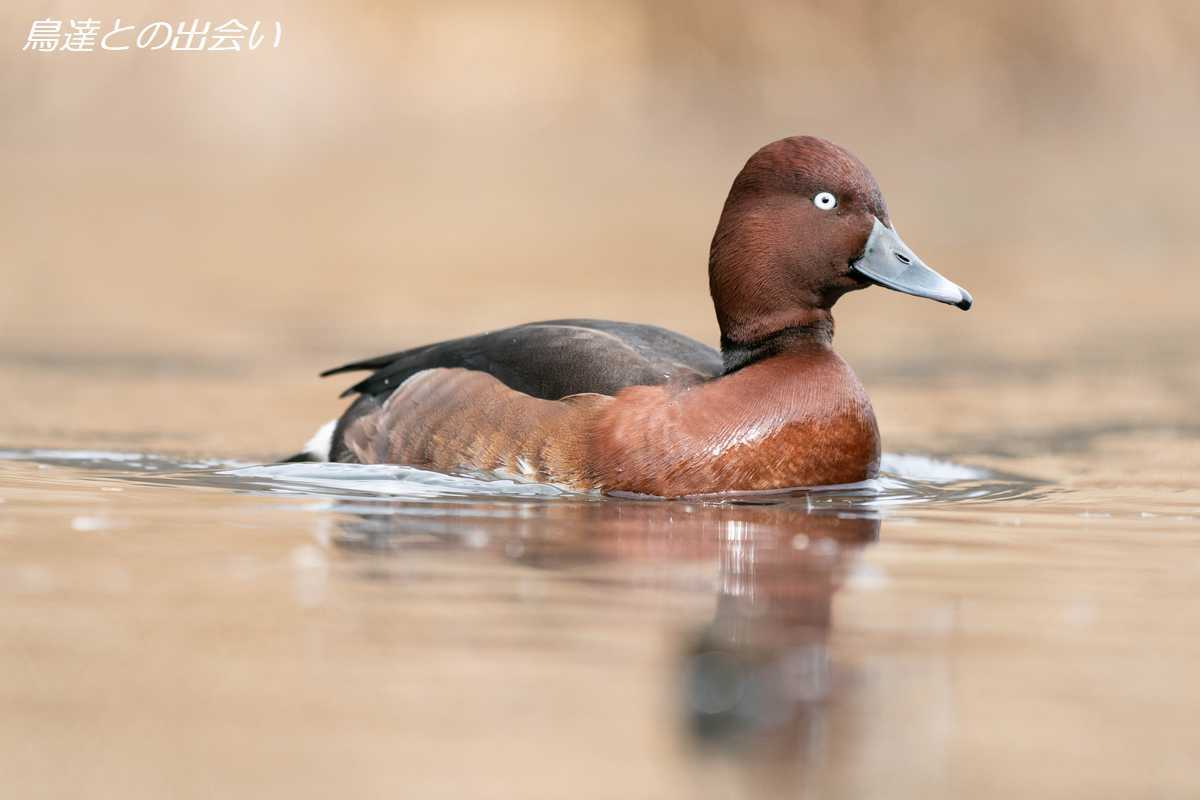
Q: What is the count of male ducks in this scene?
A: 1